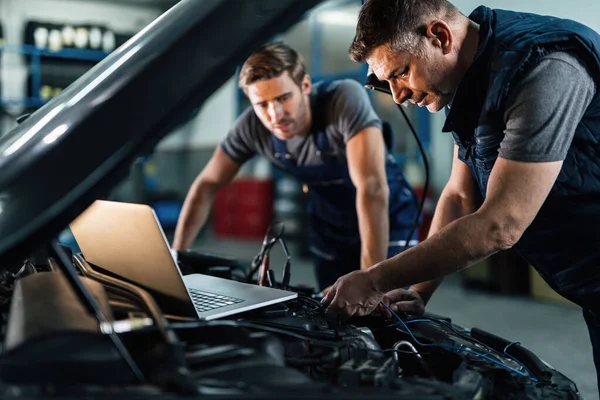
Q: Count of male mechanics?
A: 2